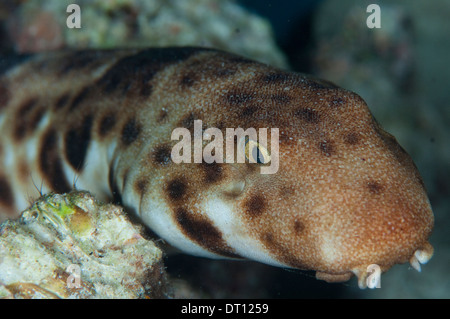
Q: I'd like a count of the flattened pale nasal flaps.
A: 2